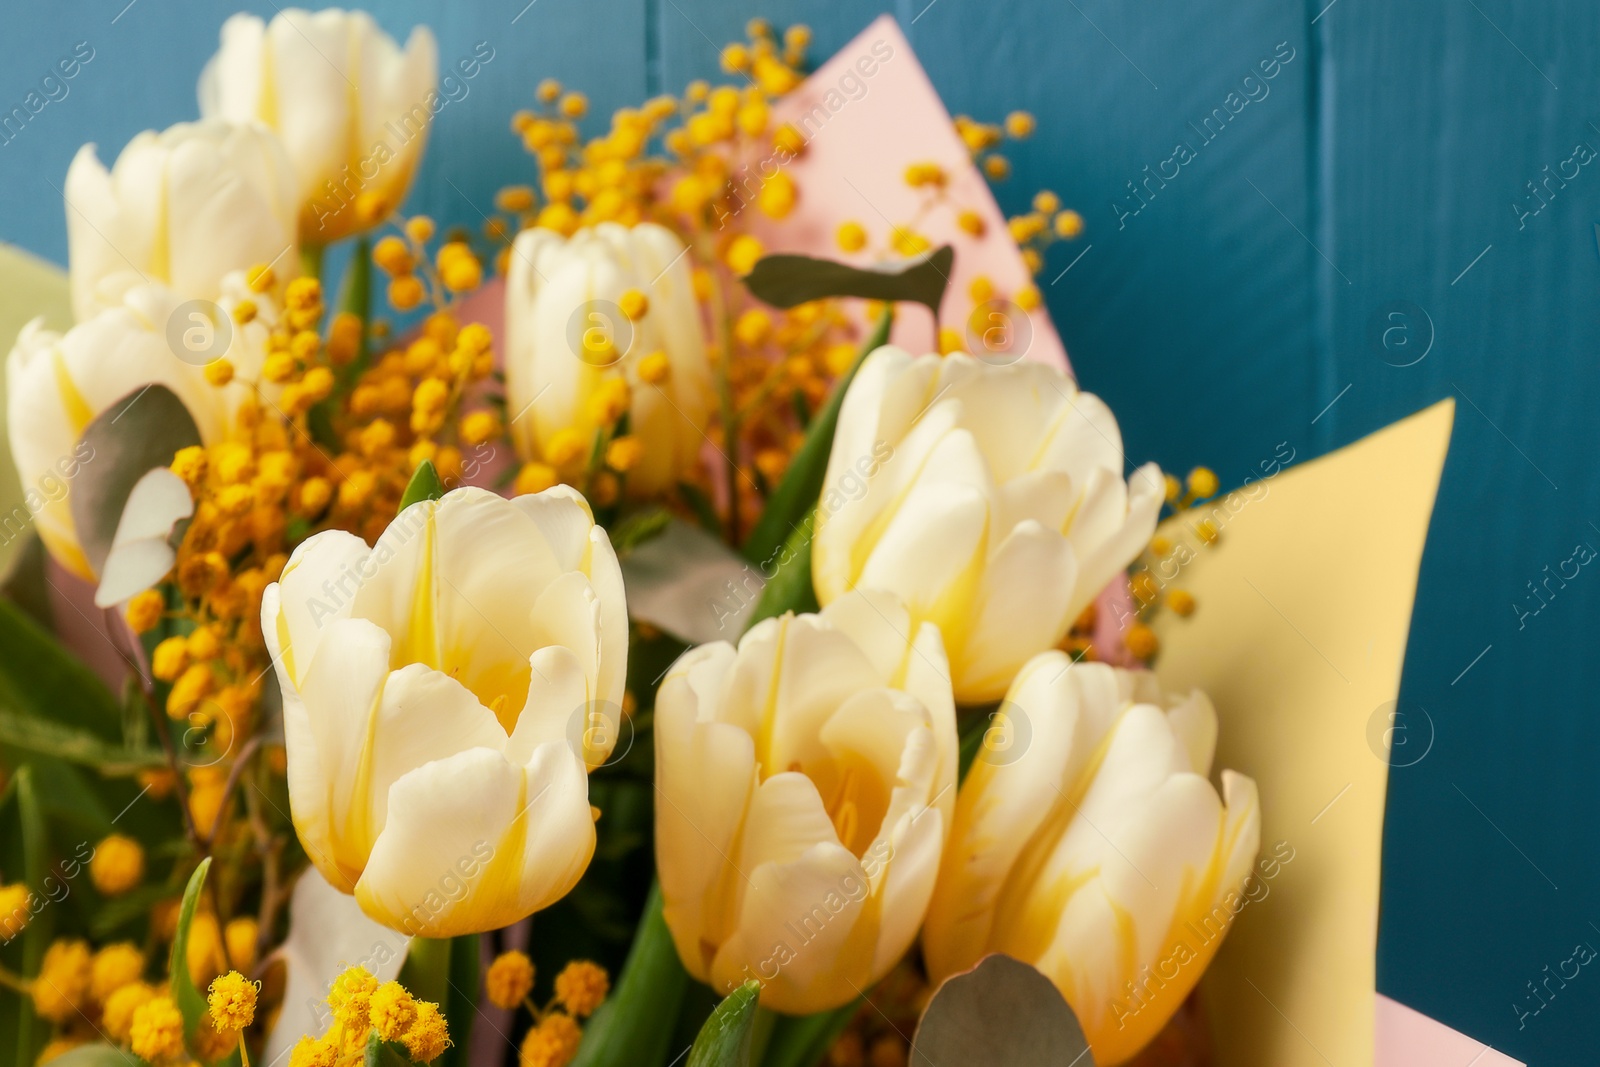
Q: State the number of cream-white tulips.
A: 8